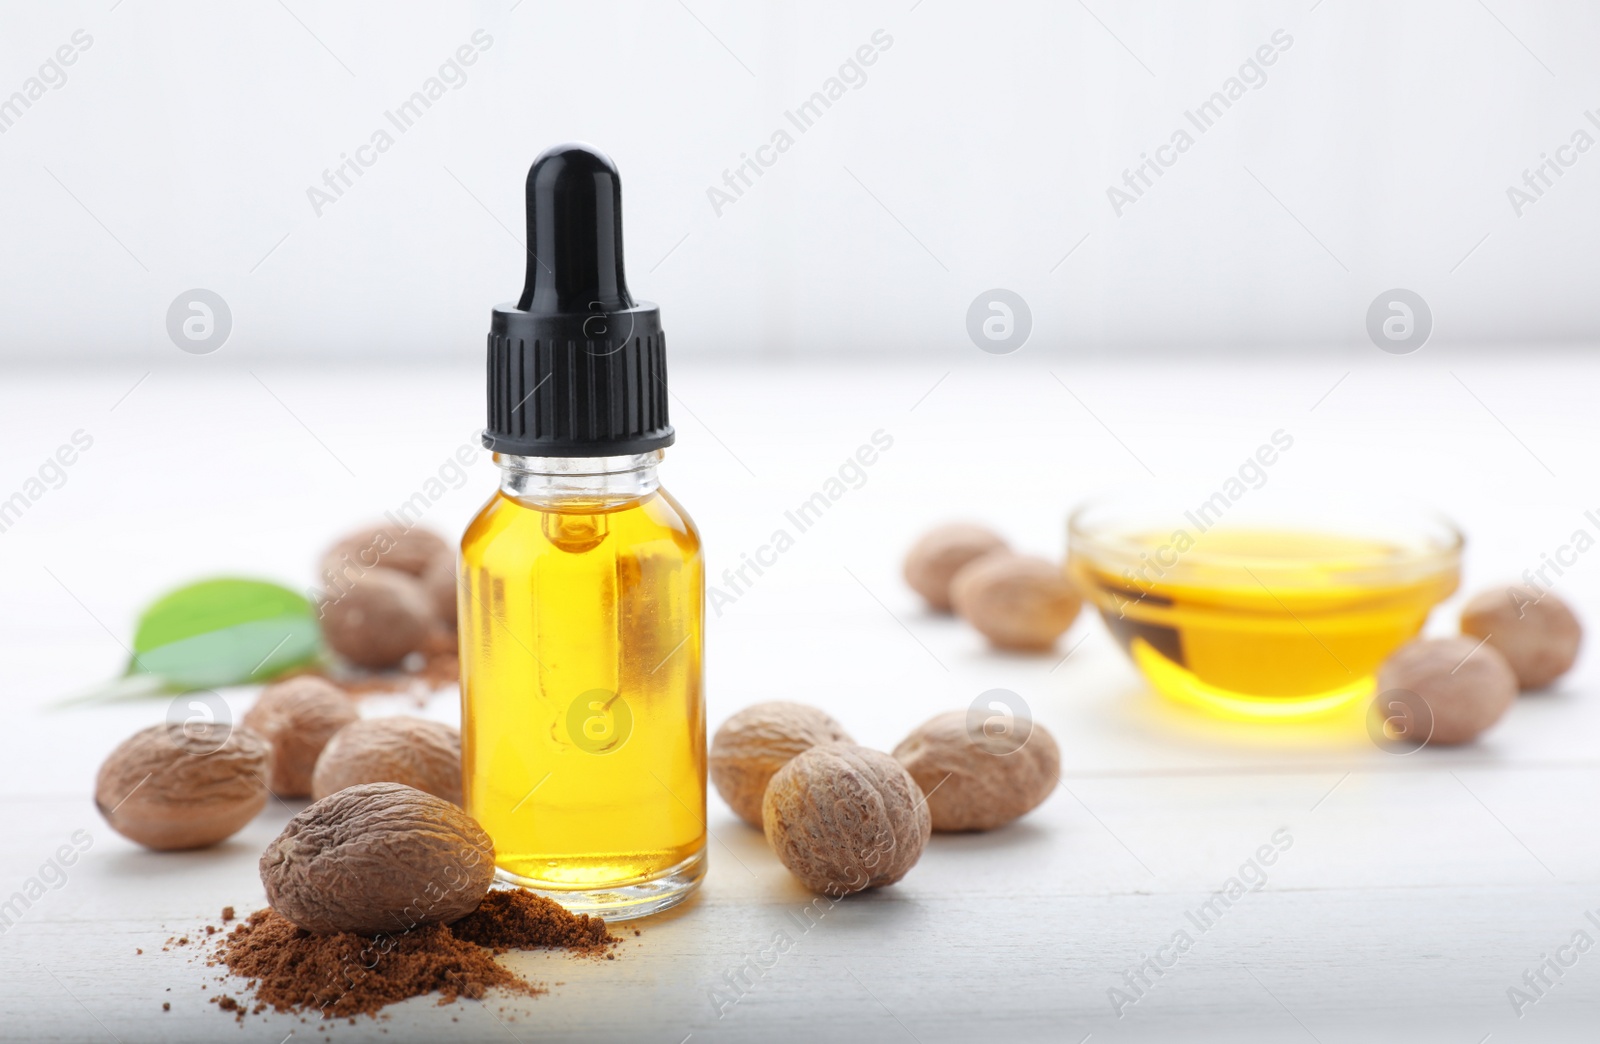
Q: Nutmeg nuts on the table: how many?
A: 14